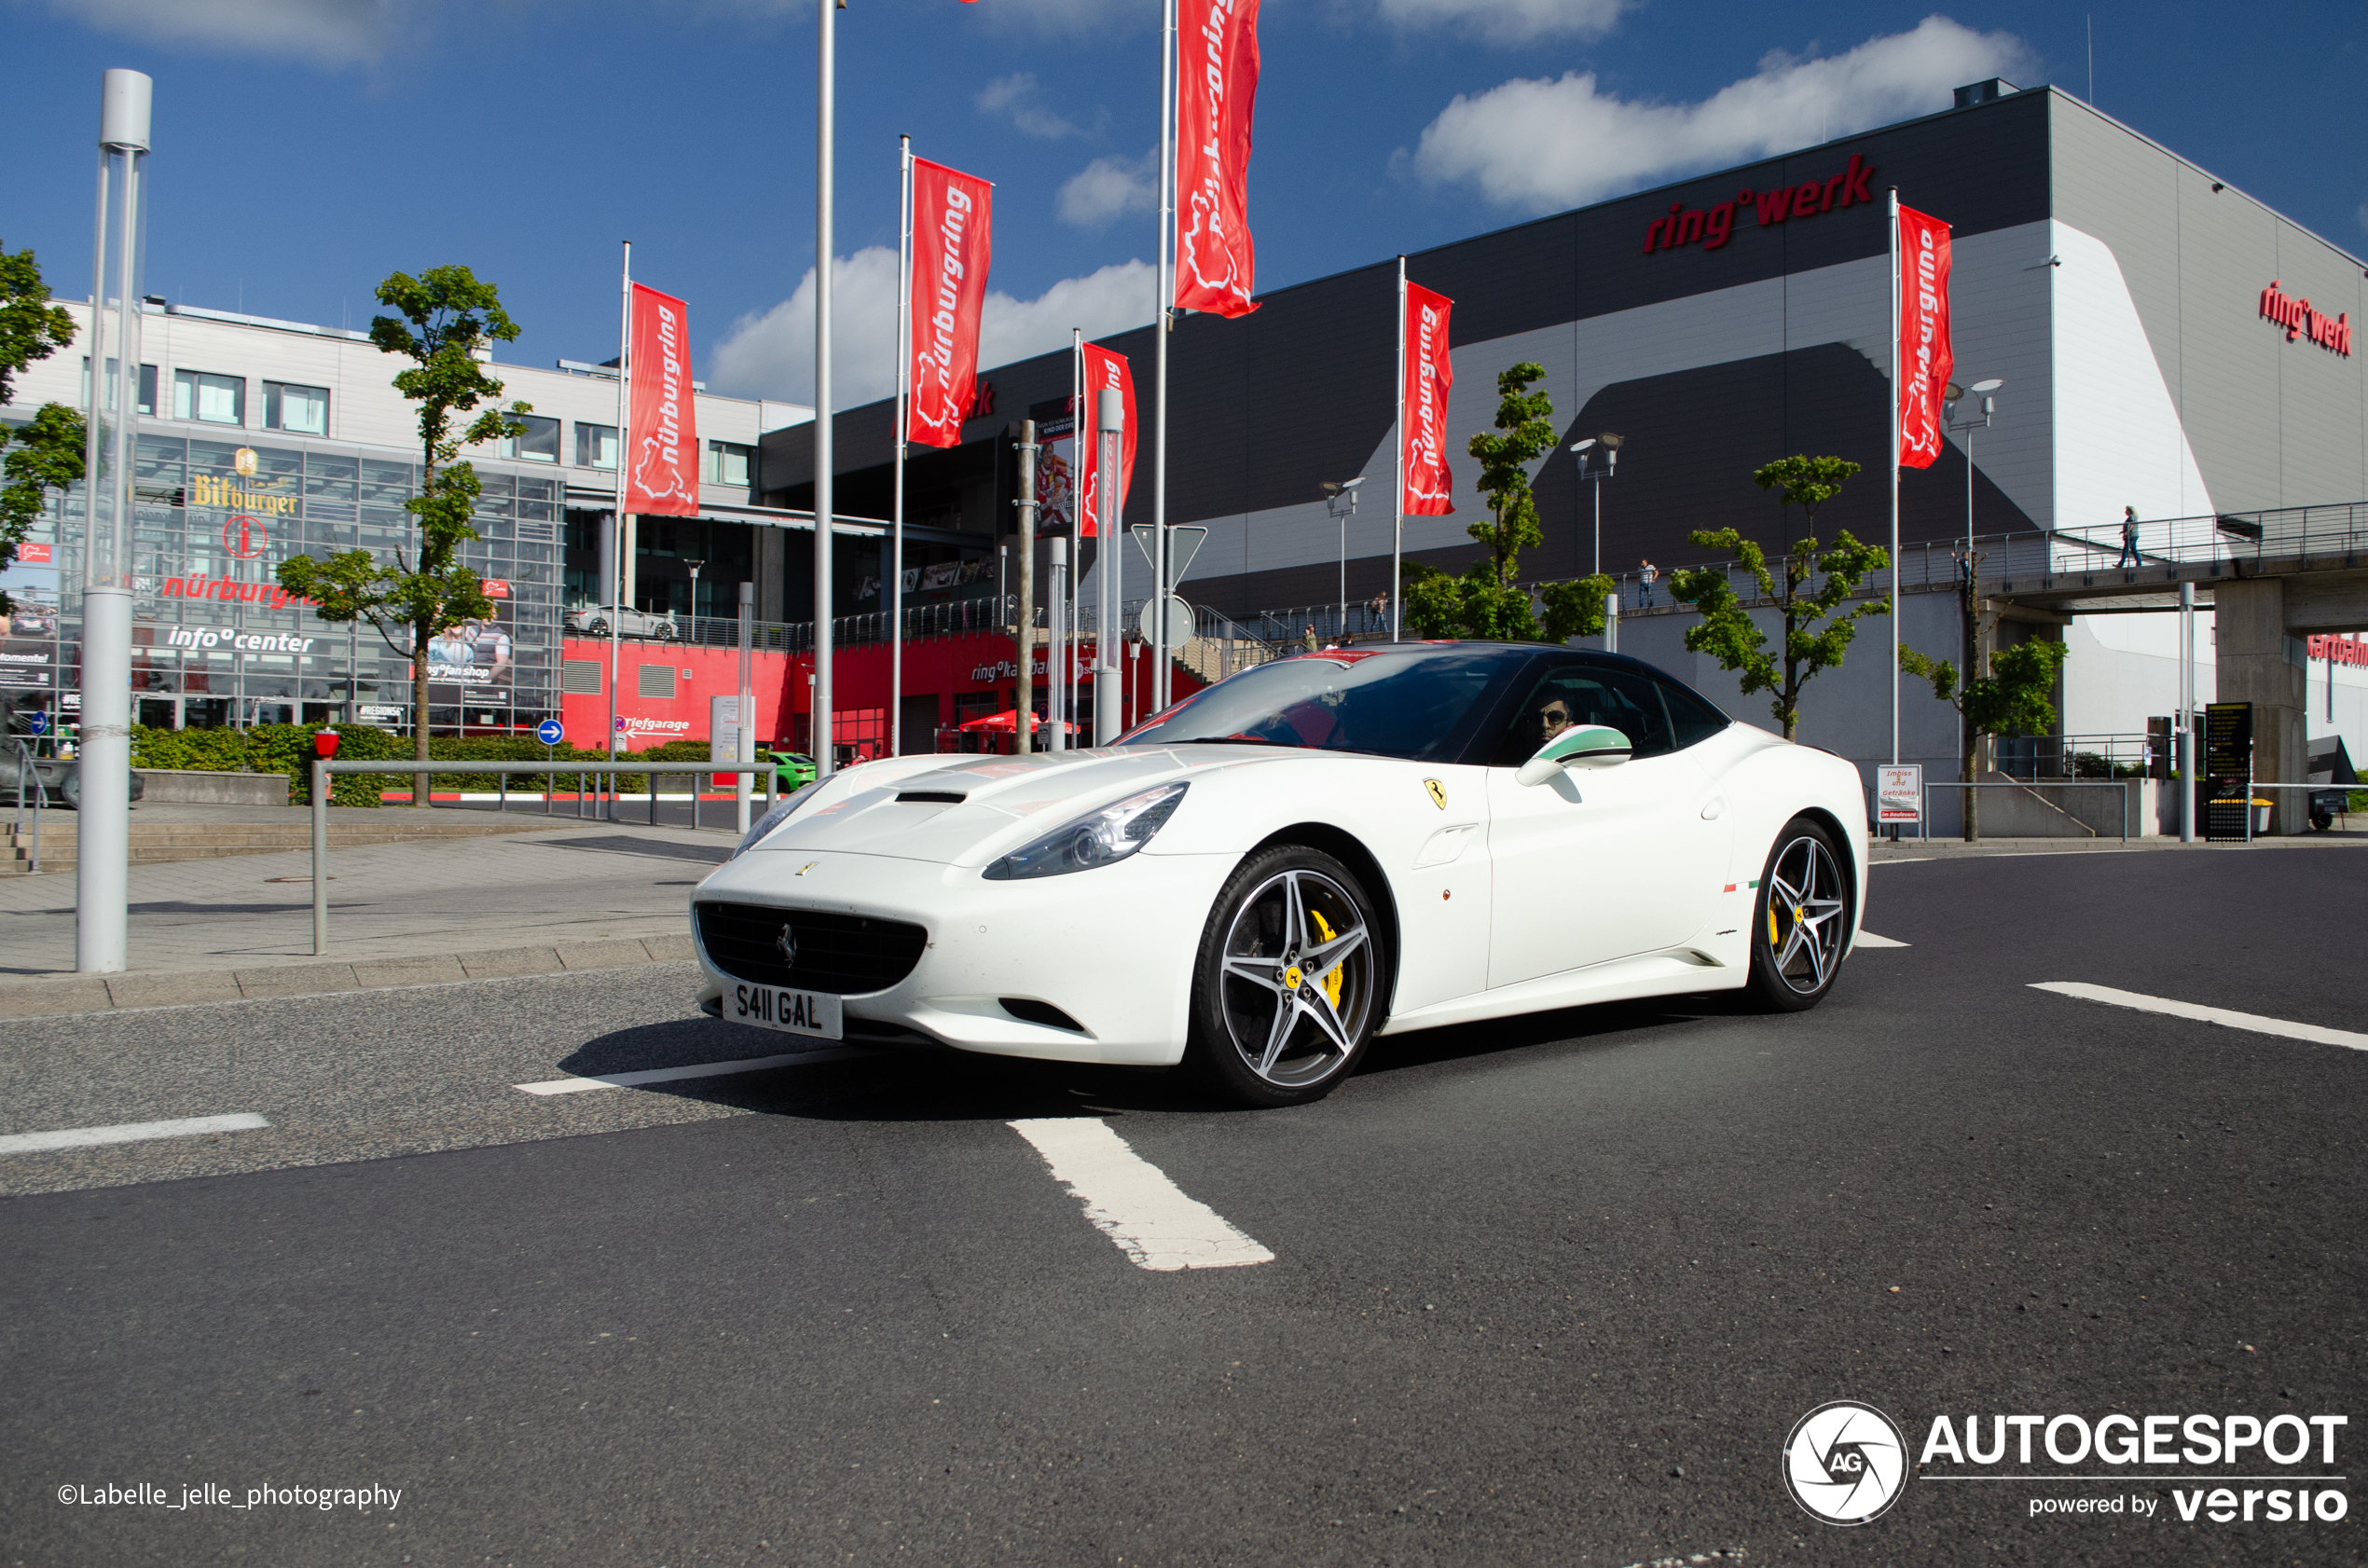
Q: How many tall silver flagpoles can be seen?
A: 7